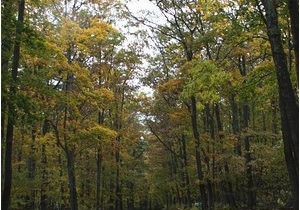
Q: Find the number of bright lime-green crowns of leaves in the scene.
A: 1